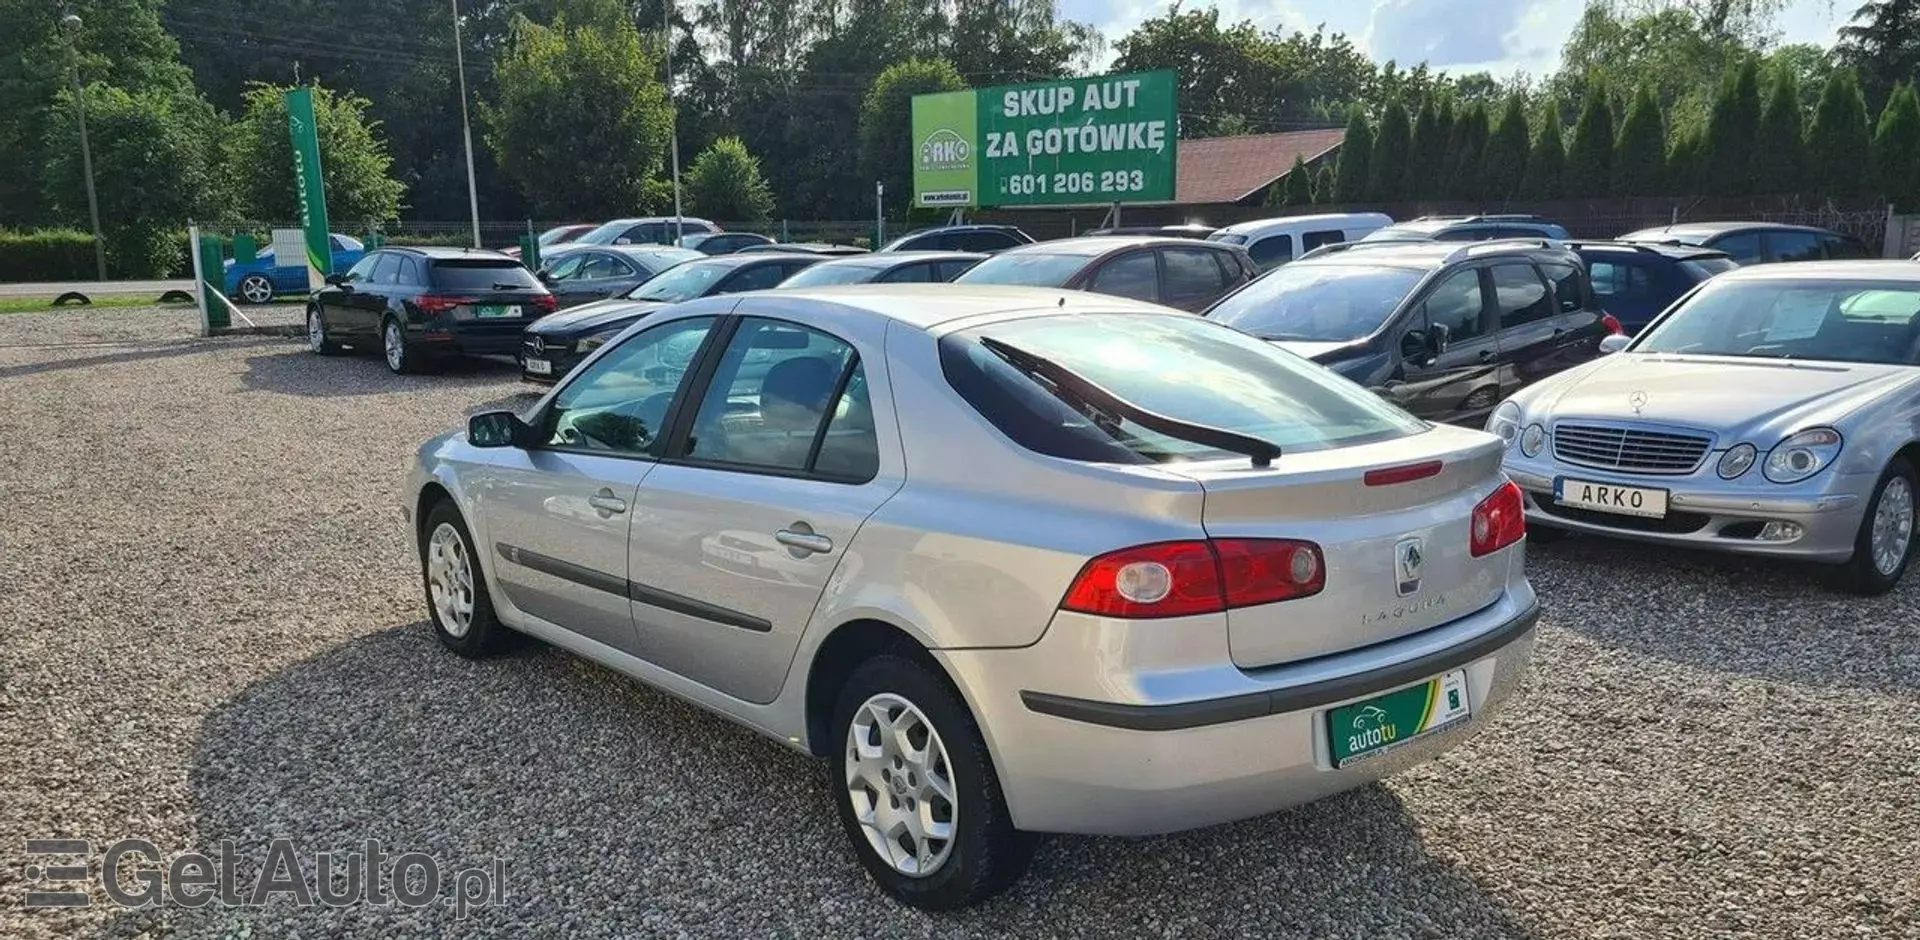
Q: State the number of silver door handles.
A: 2